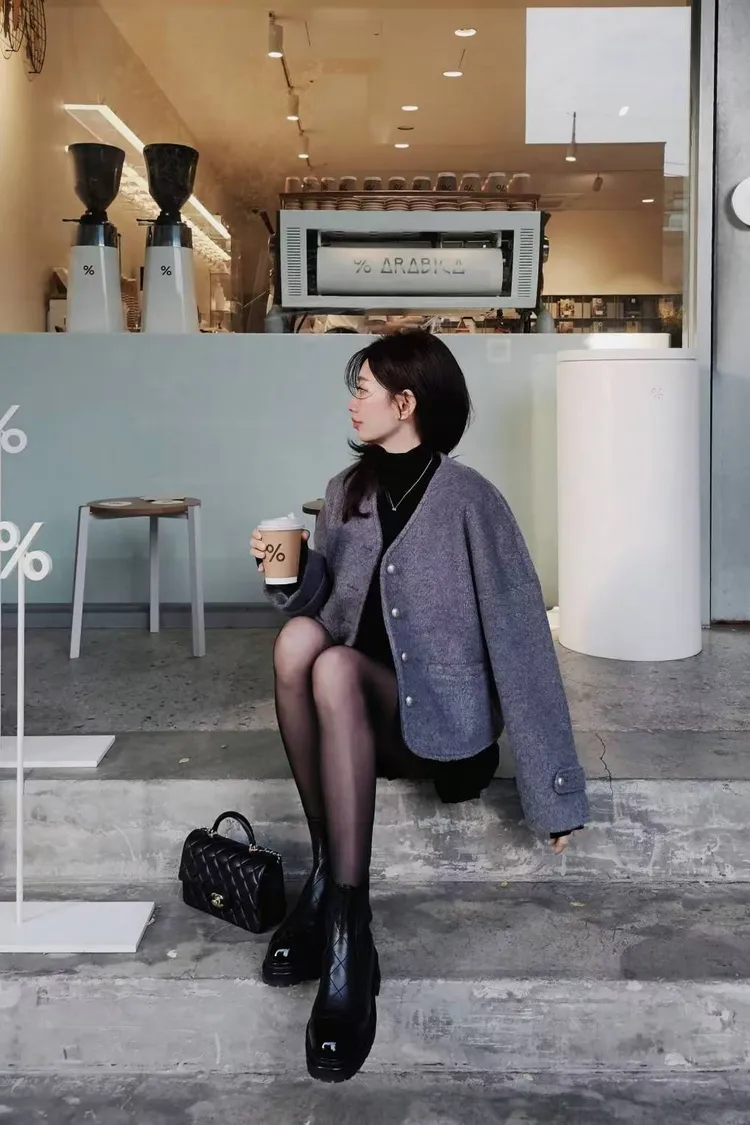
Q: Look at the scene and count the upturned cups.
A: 11